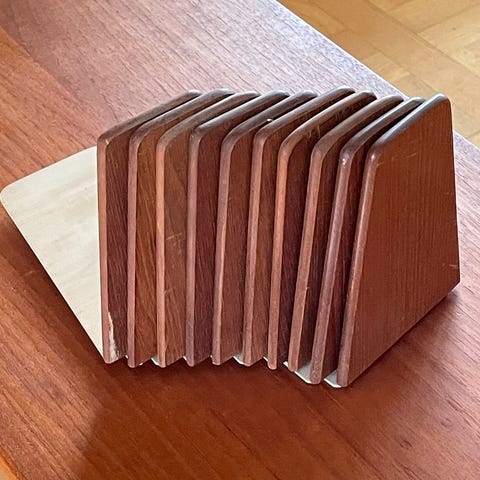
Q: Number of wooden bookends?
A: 10